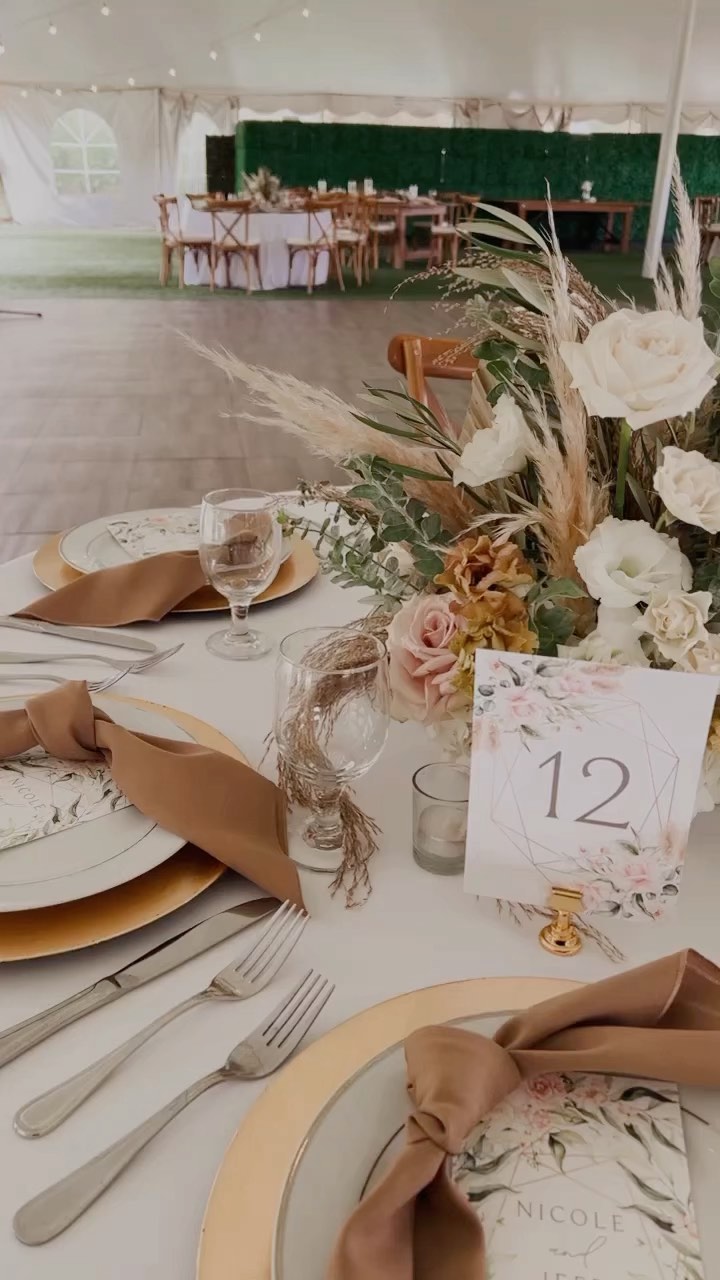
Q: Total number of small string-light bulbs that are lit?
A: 11